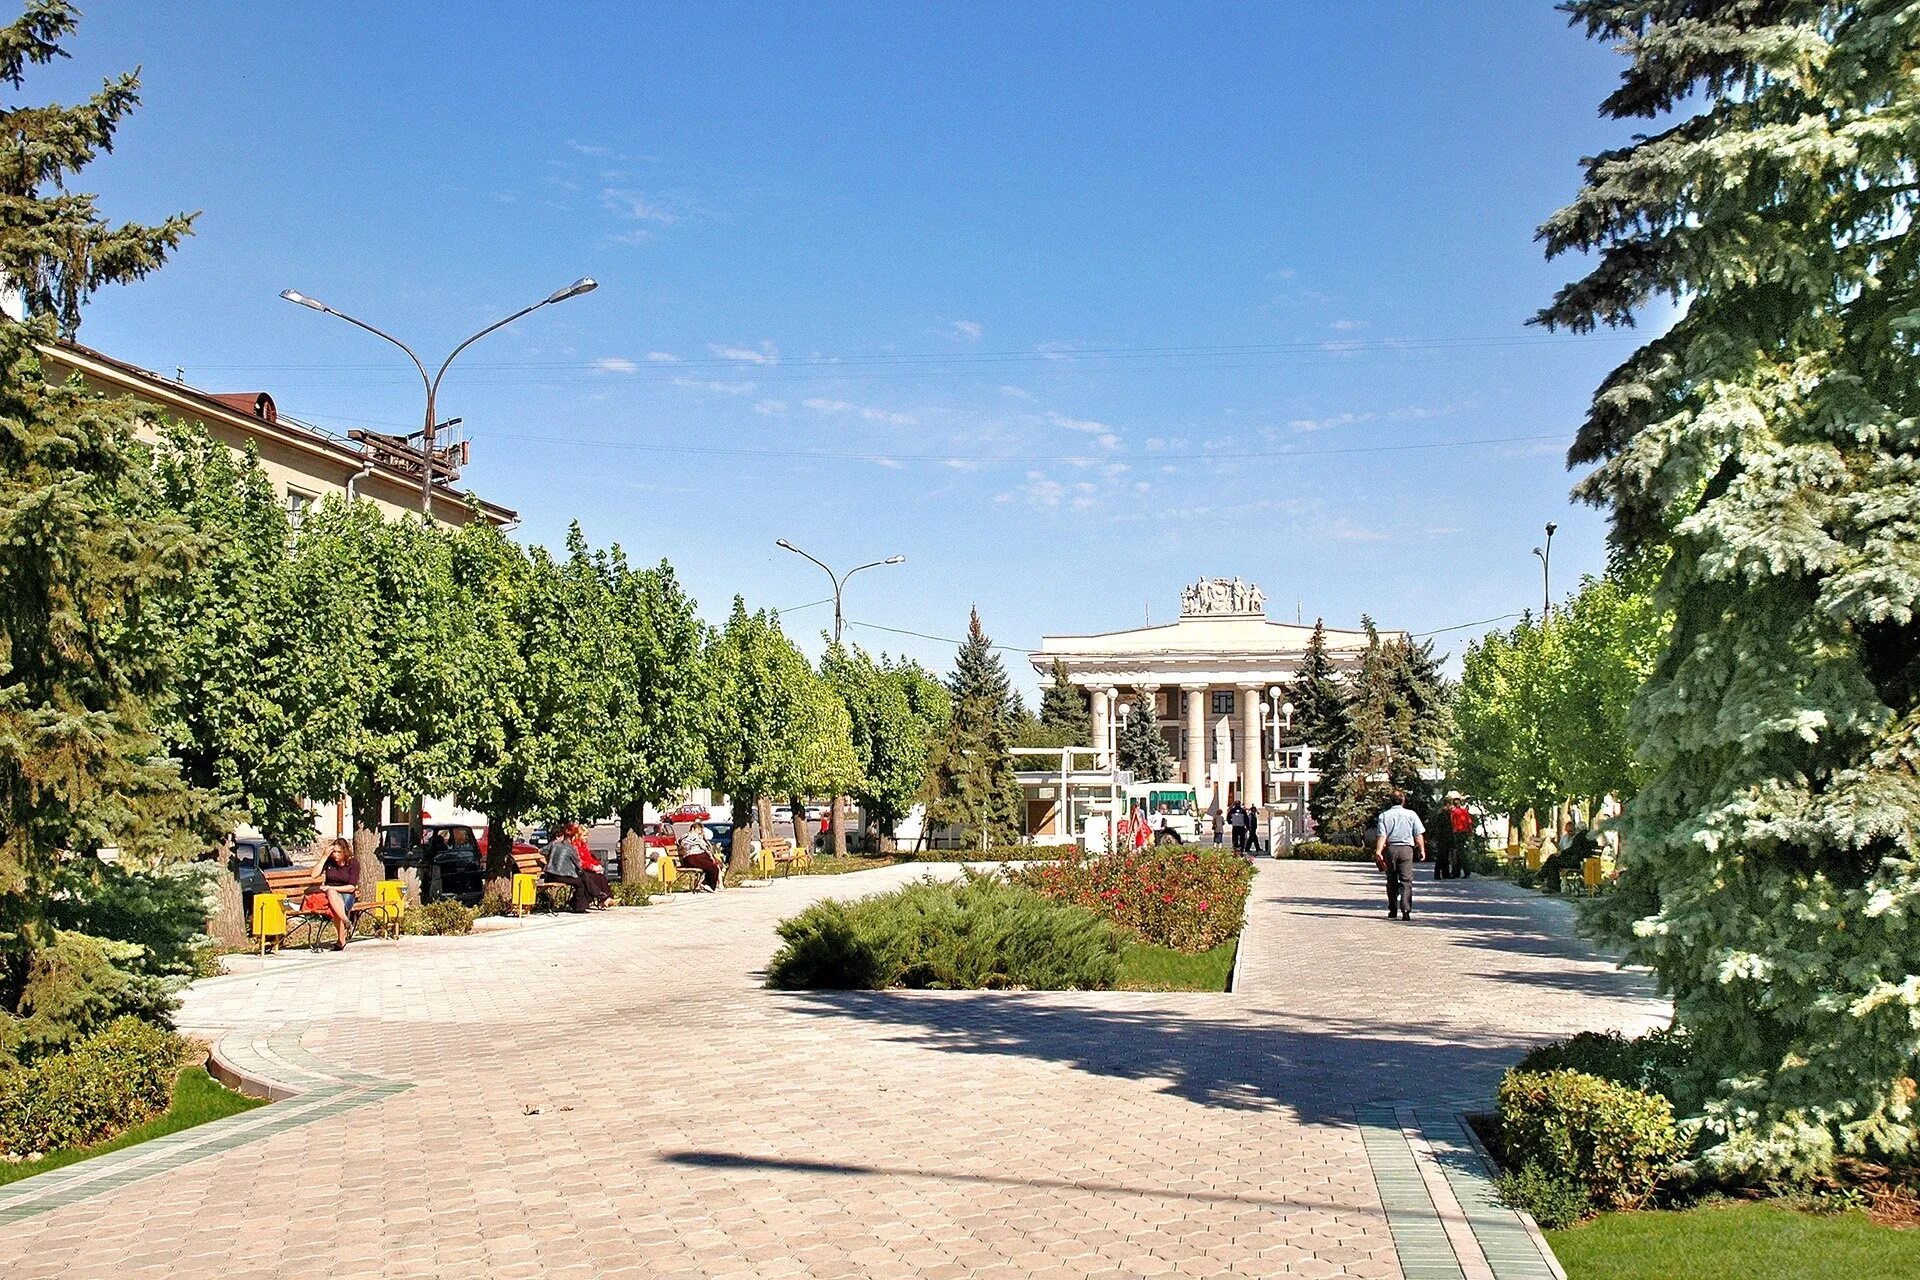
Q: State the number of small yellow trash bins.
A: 9